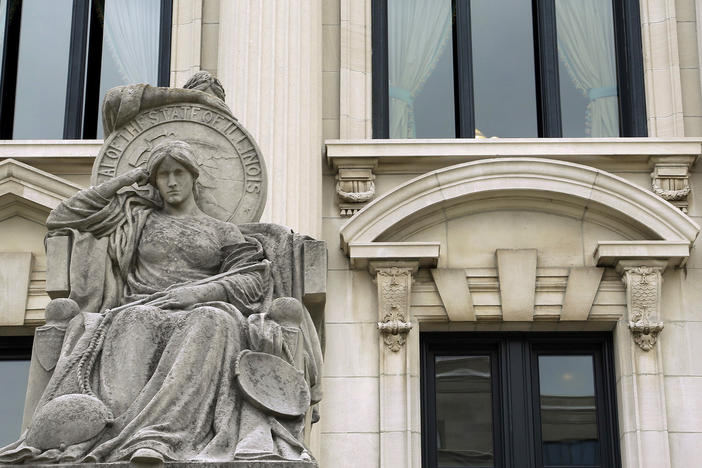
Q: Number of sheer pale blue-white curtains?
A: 3